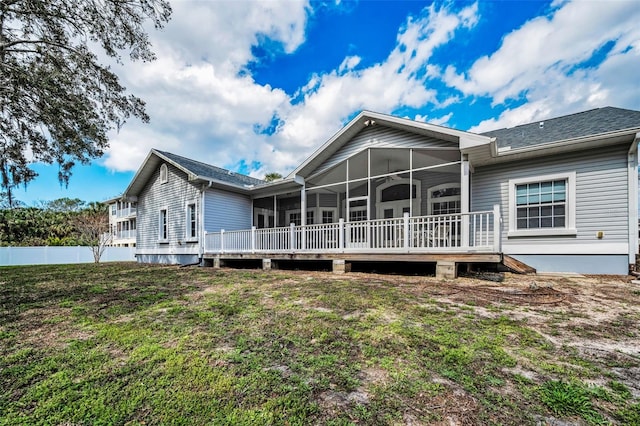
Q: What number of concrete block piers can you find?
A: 4